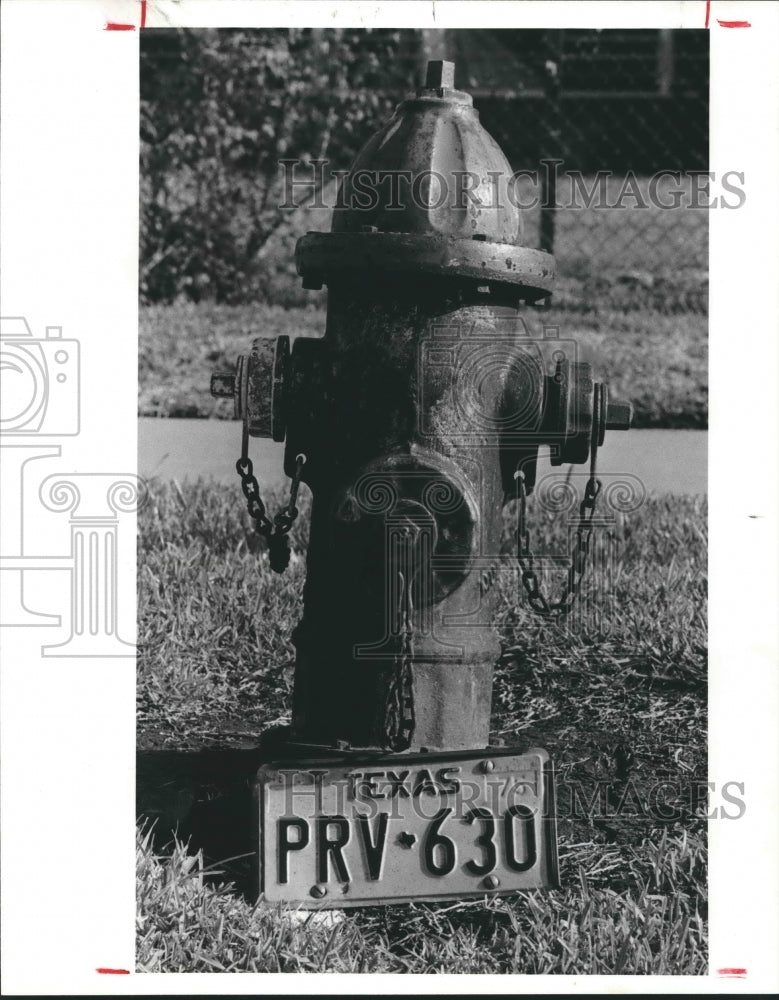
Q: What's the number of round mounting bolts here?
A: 3